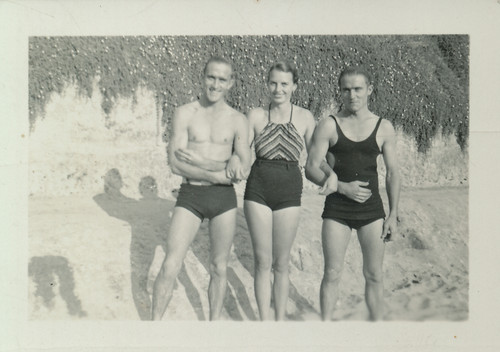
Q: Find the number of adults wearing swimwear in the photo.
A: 3